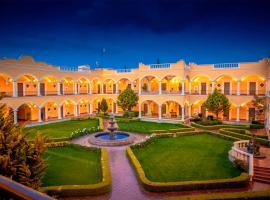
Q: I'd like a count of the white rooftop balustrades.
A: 4